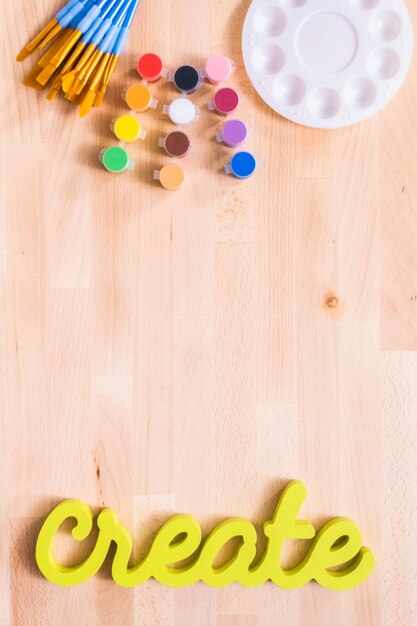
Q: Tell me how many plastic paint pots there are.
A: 12